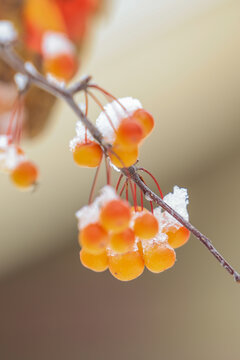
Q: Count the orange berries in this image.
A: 14